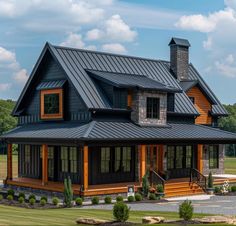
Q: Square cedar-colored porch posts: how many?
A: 5